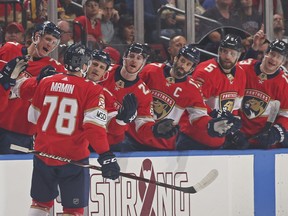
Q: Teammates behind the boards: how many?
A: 6